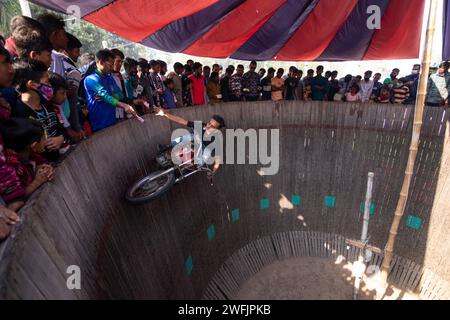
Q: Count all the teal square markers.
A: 8